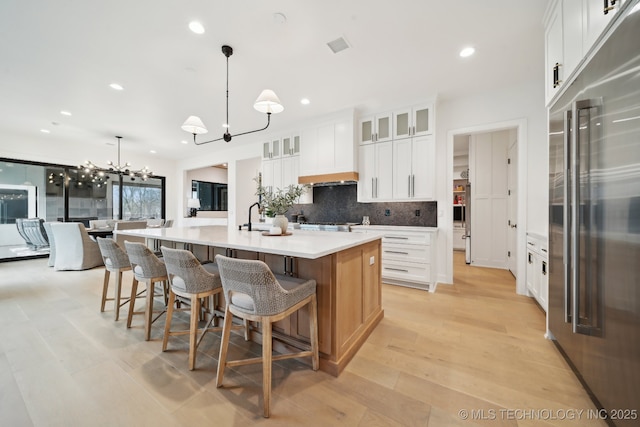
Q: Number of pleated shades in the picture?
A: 2